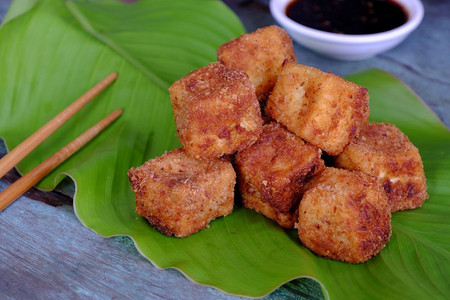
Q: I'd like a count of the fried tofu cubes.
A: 7